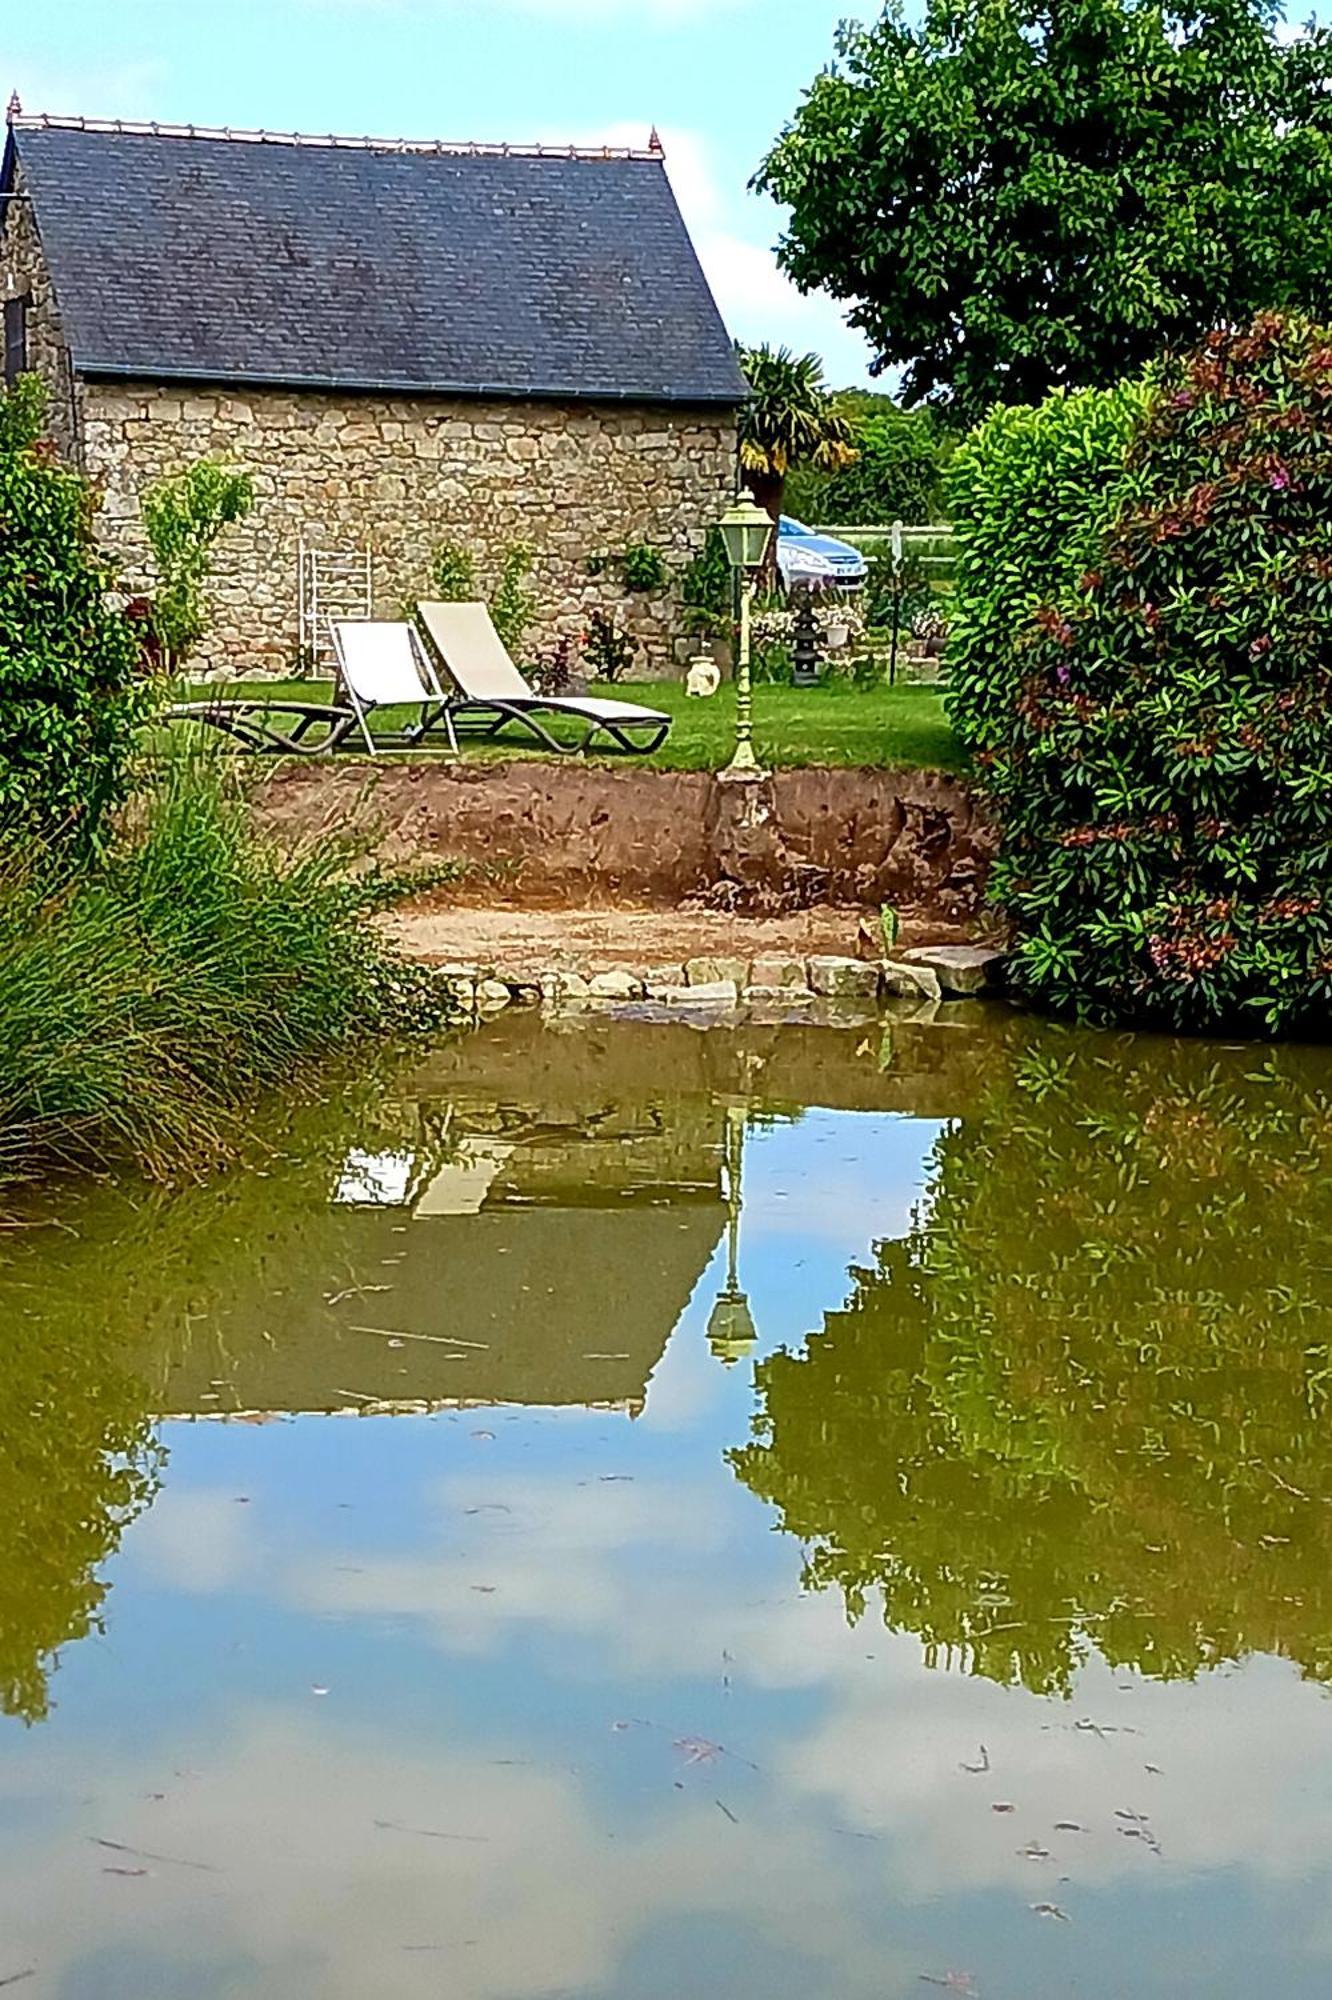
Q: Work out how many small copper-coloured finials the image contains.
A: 2